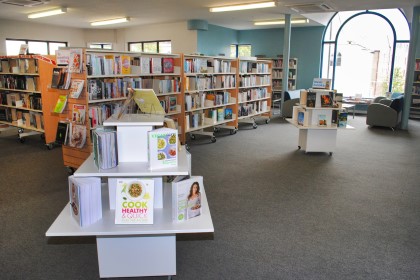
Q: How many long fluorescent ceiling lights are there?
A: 4